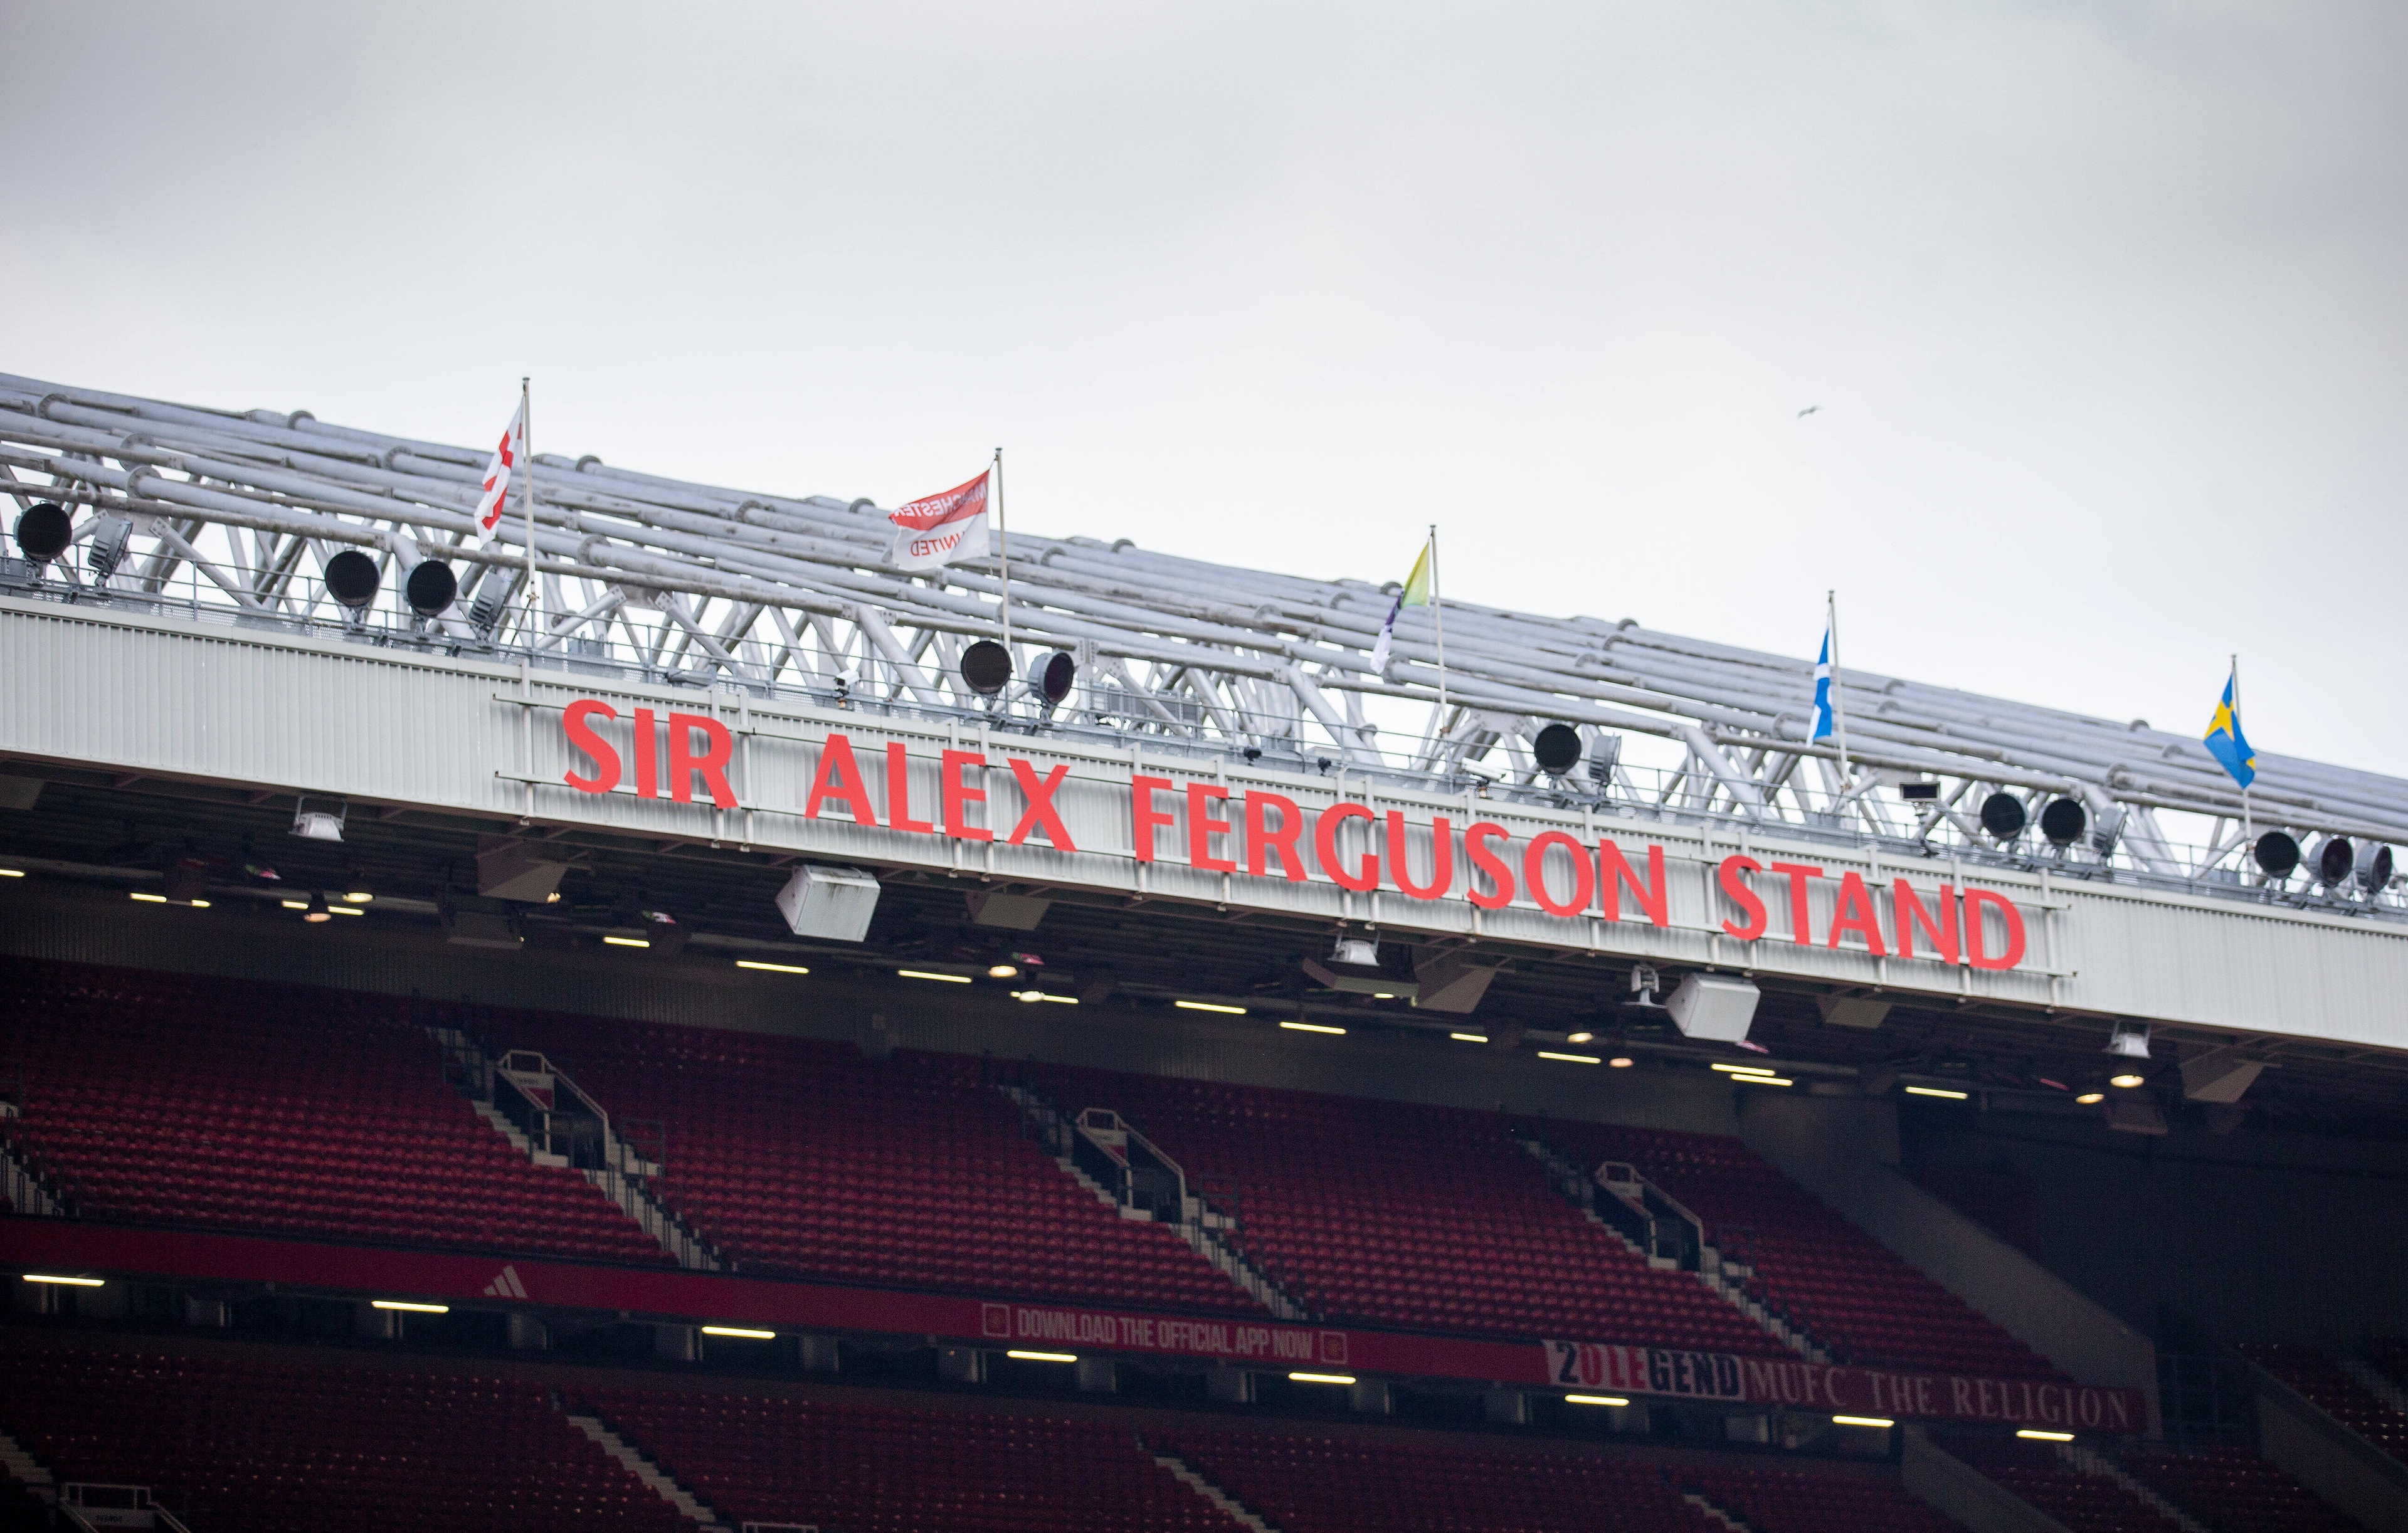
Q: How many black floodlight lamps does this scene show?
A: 11